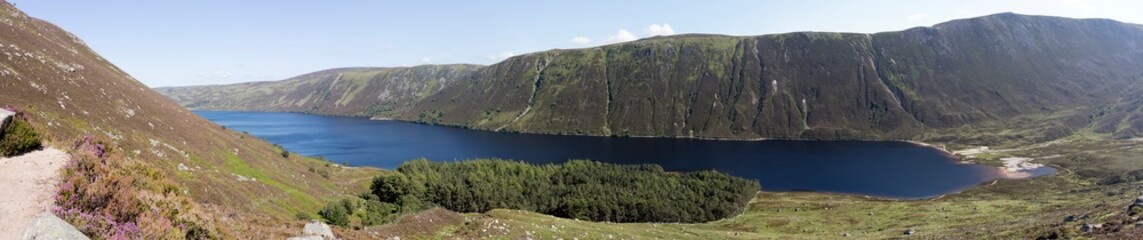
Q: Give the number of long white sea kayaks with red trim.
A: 0